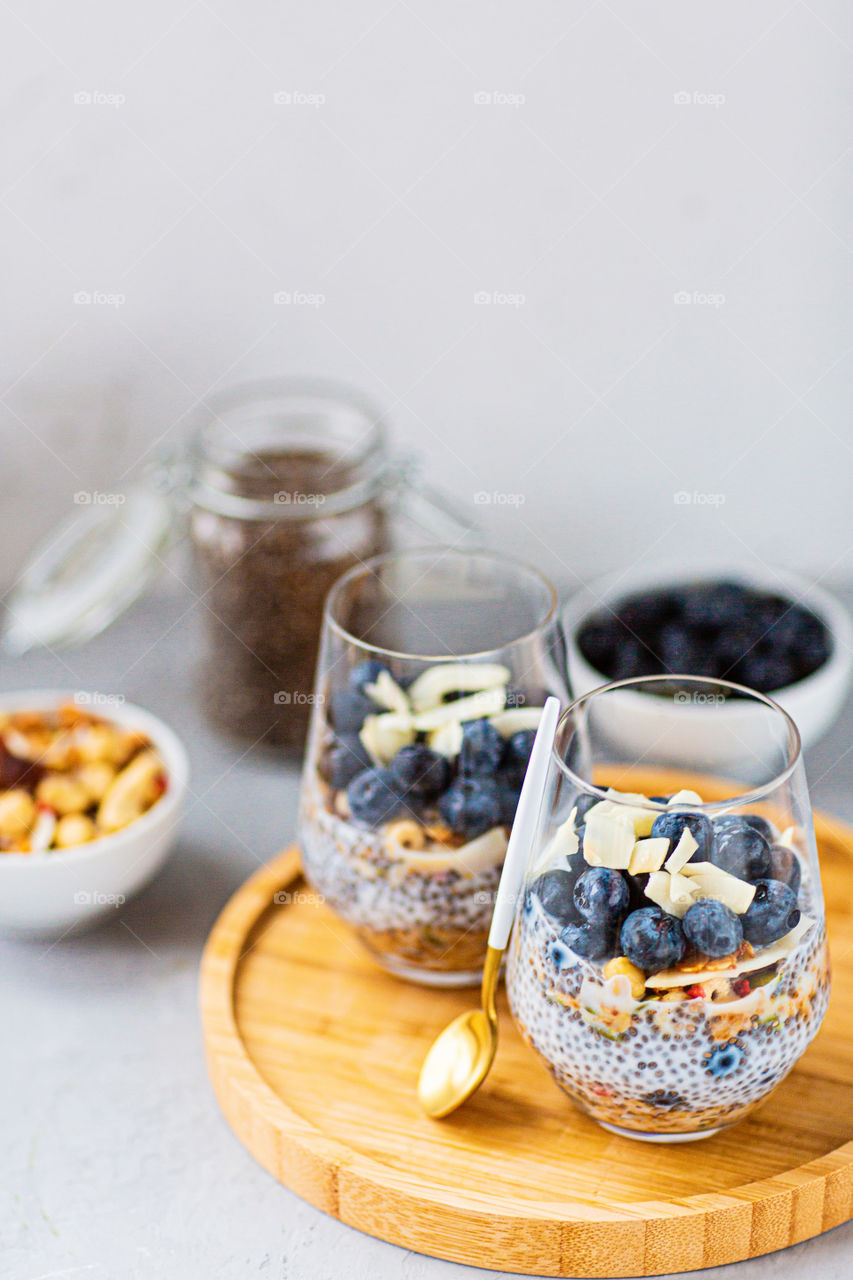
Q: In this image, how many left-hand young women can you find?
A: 0